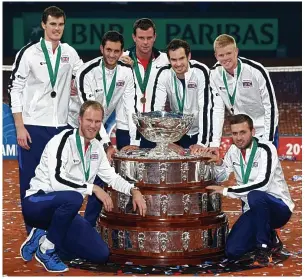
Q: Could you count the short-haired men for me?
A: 7